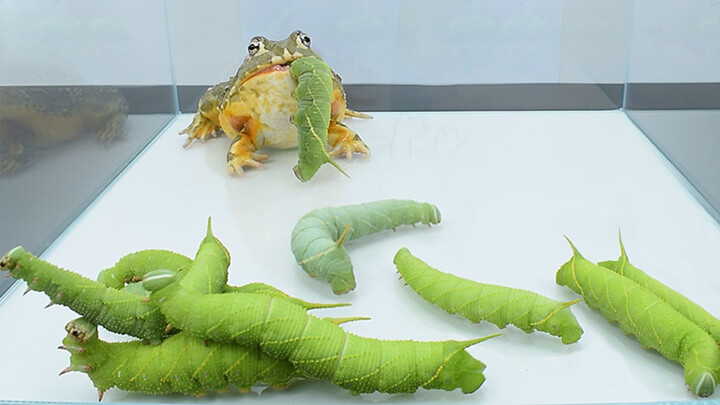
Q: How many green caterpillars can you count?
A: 9